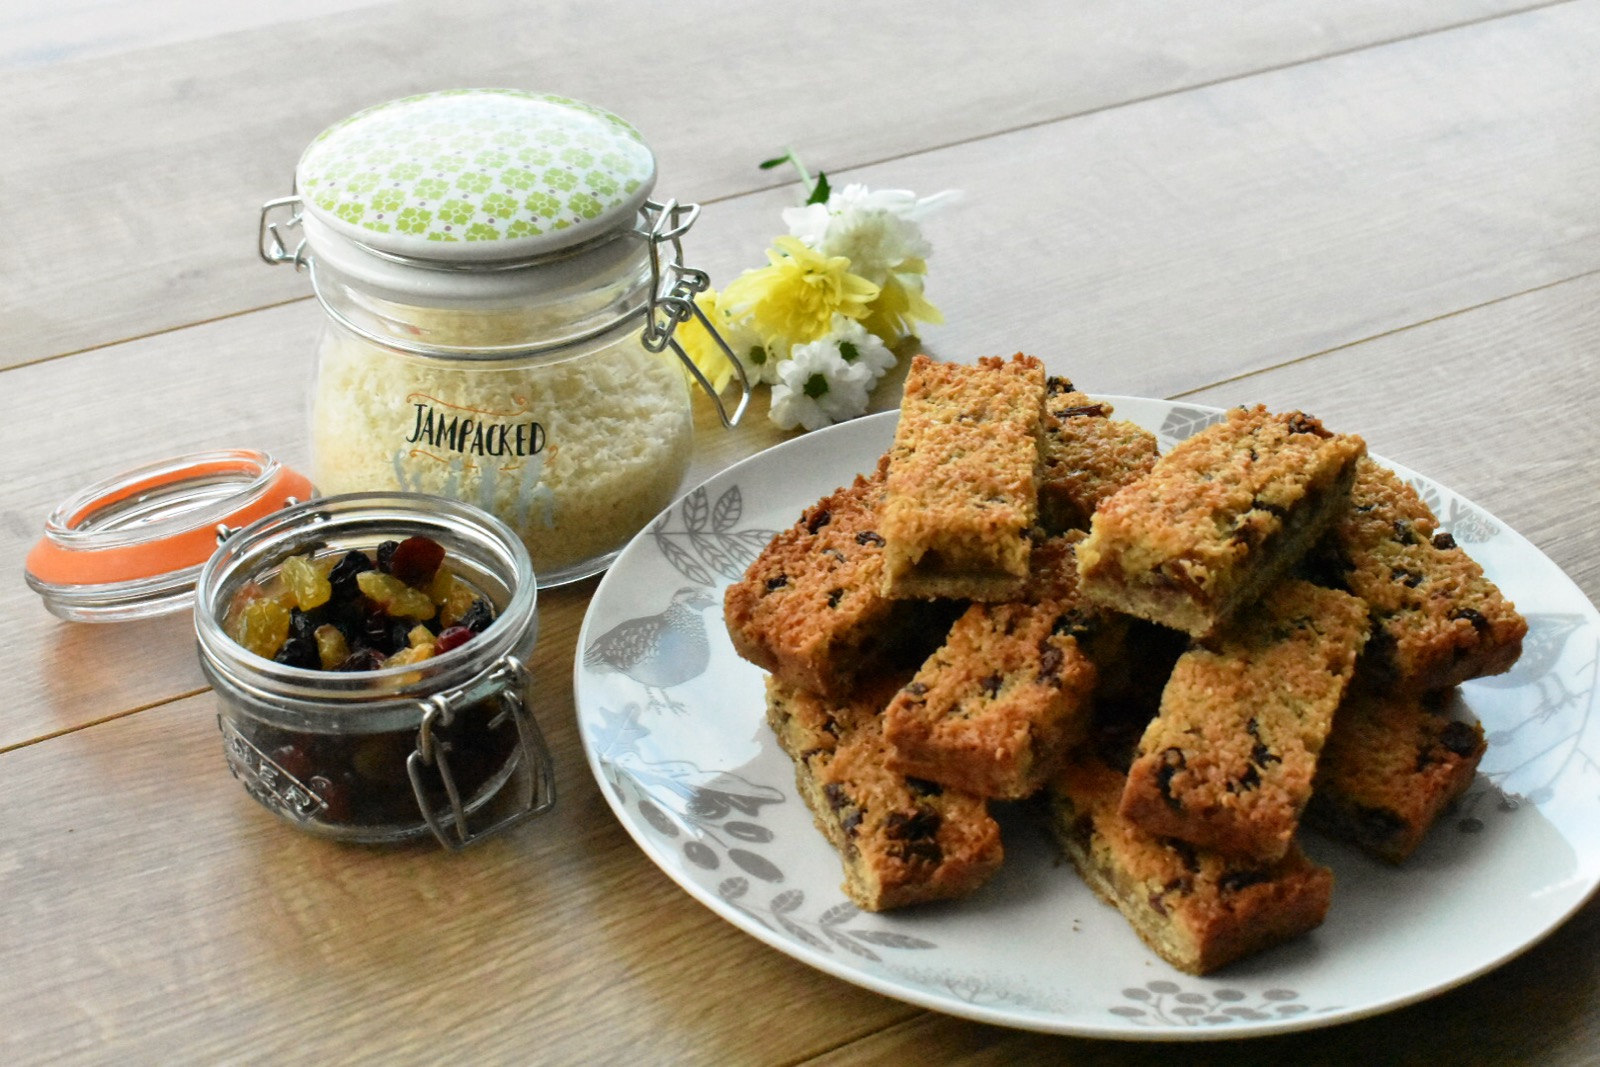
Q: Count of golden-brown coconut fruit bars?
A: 10